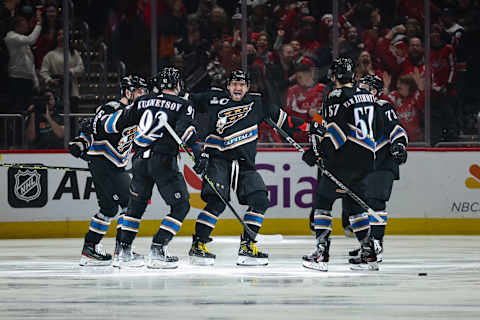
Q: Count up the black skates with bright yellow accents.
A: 2